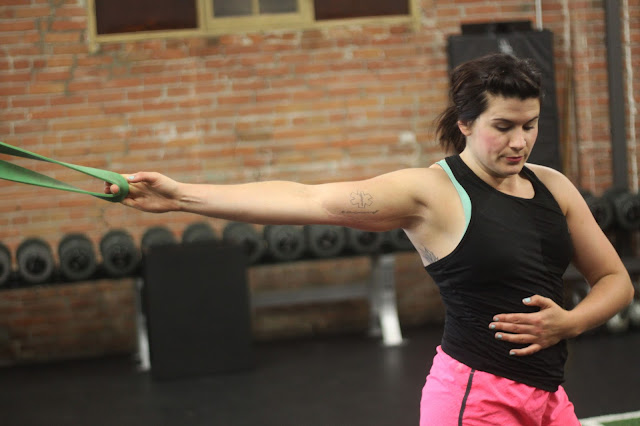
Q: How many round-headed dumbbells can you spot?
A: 13